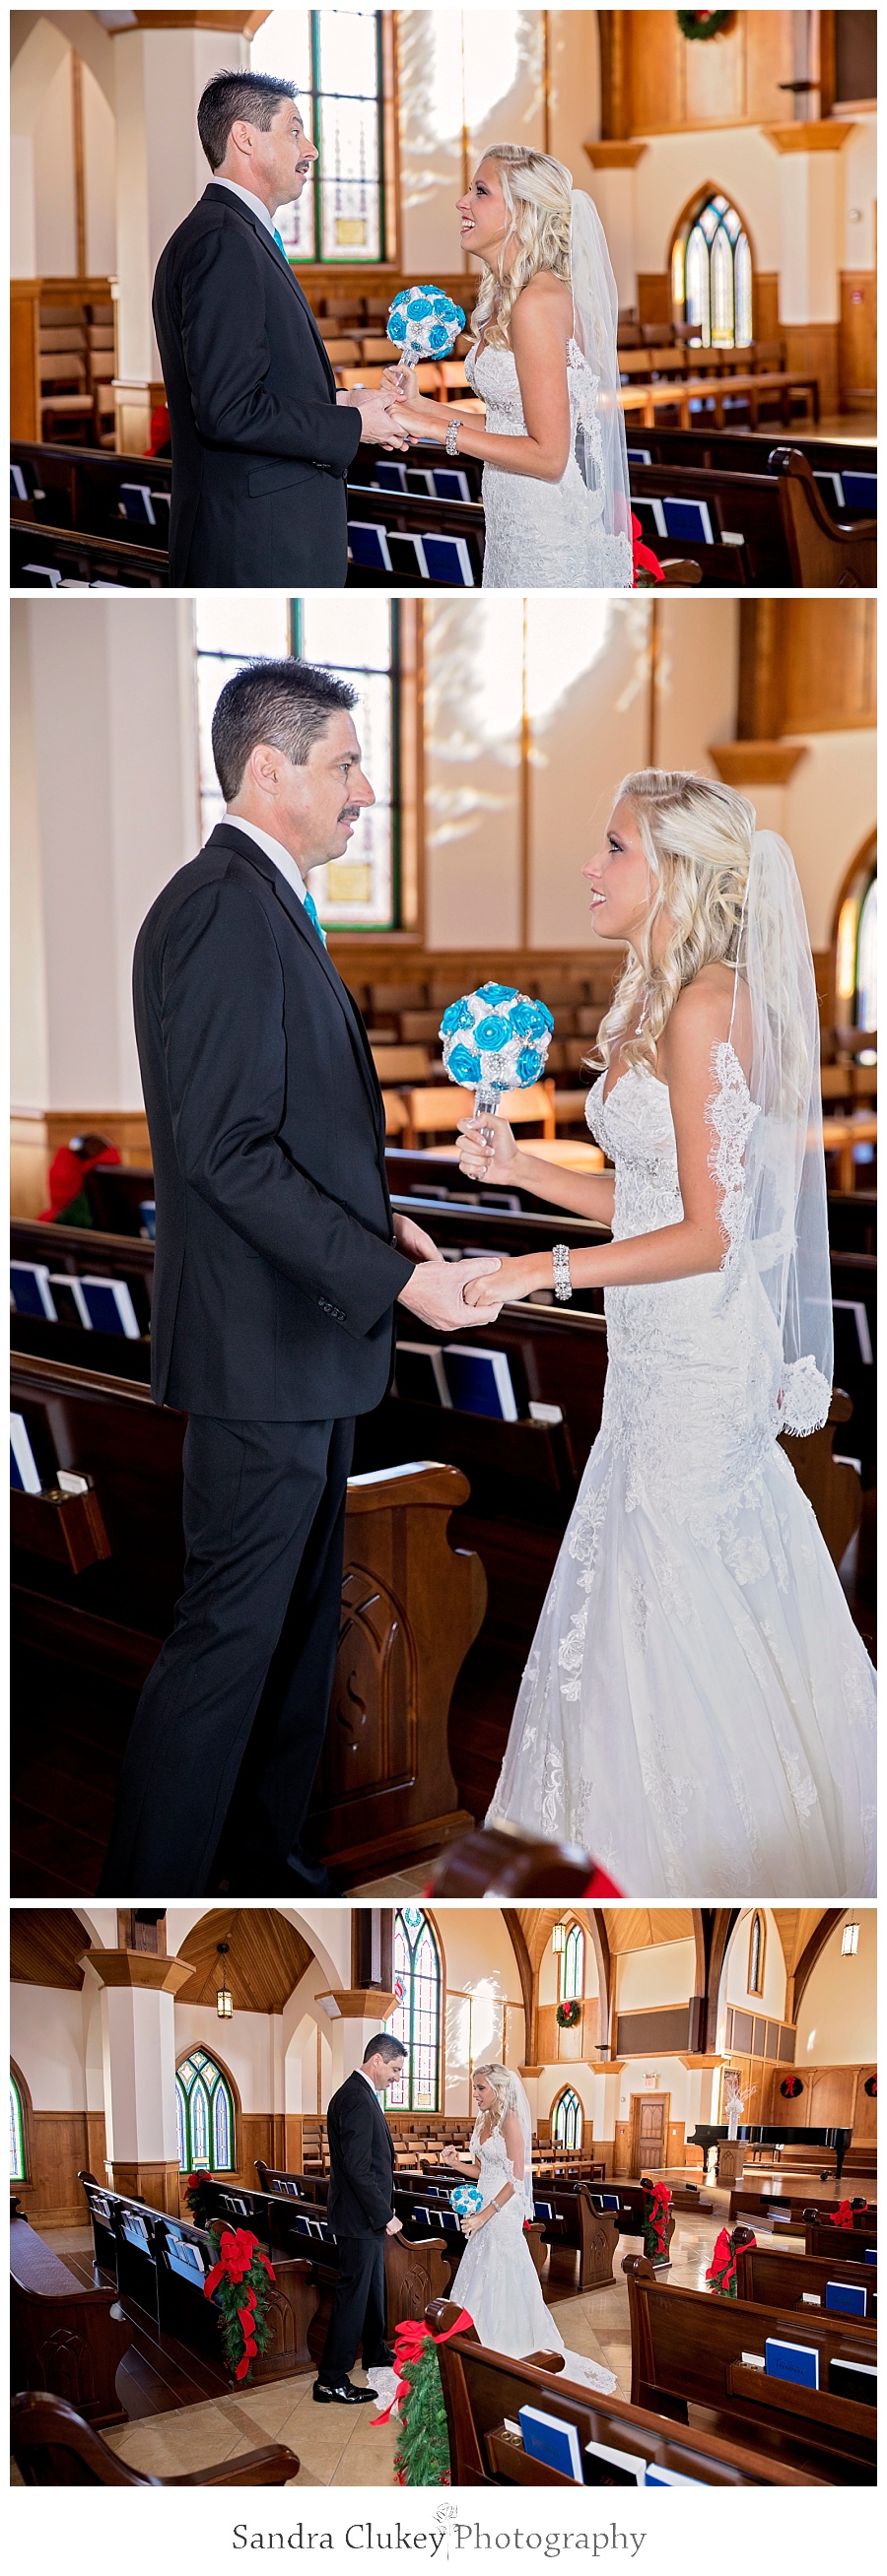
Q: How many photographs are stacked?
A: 3